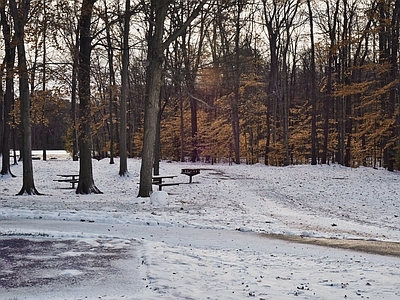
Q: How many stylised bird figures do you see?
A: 0